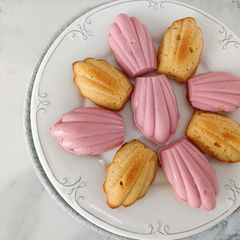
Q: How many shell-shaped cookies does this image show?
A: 9